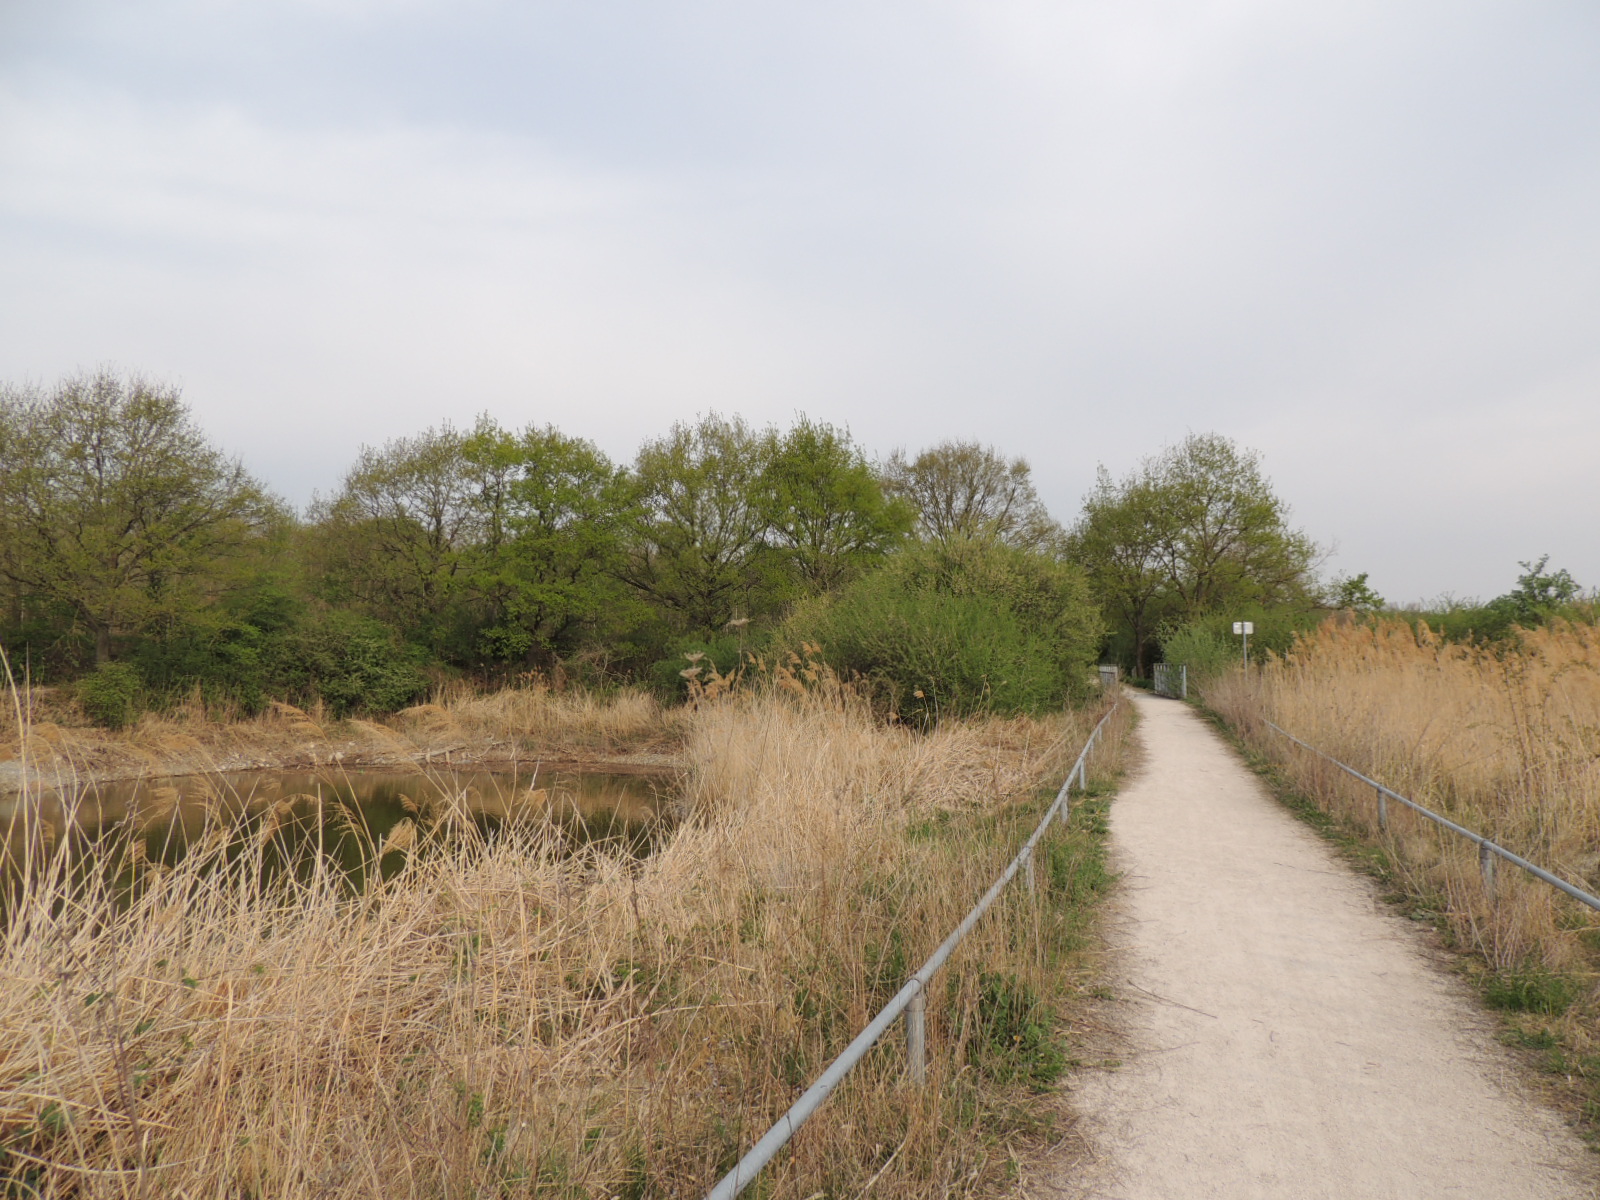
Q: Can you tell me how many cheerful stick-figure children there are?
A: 0